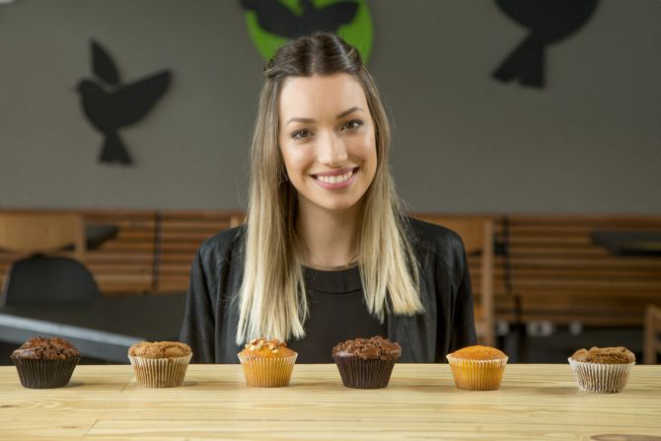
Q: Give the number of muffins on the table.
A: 6